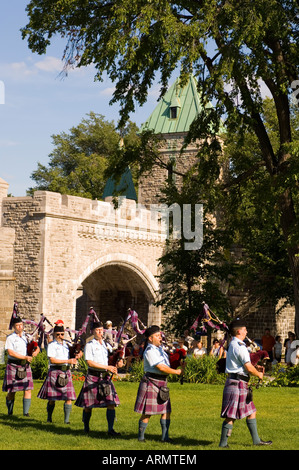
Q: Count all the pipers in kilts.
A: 5